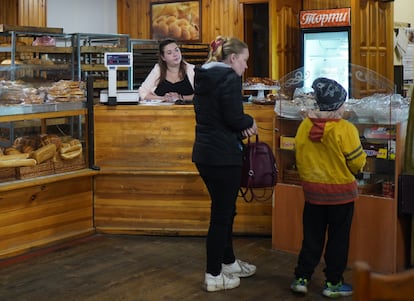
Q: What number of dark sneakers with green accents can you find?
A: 2